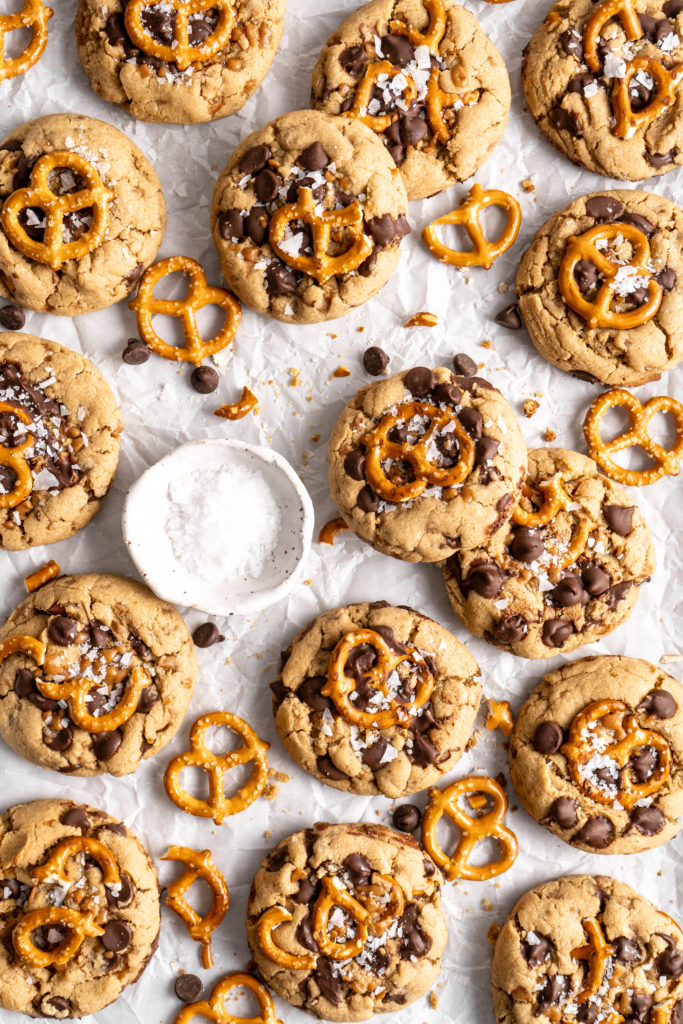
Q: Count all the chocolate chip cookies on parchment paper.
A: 15